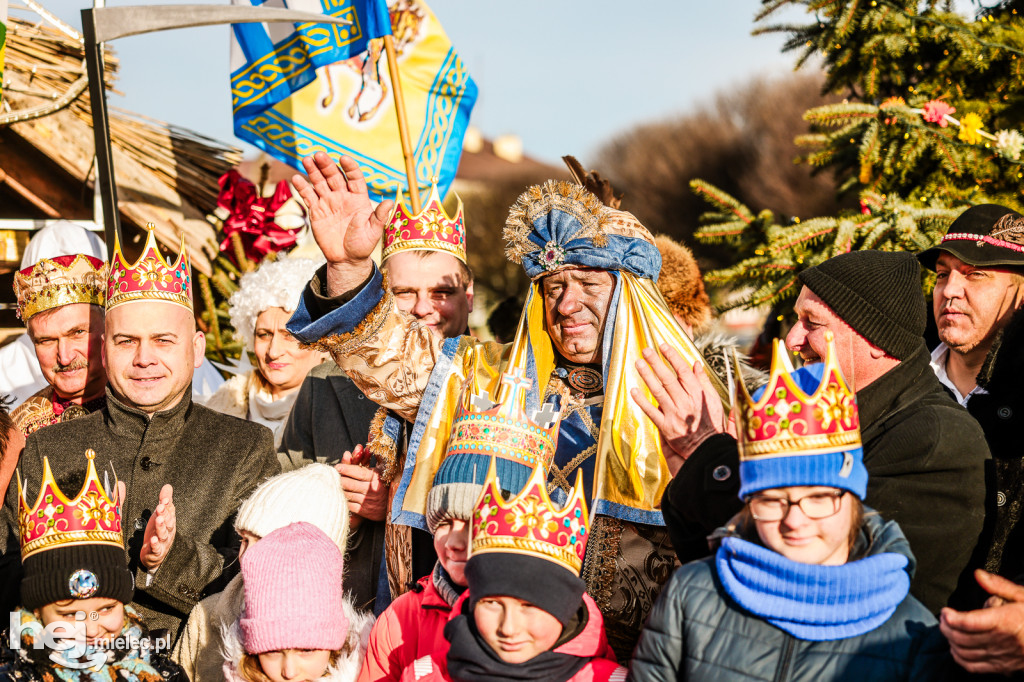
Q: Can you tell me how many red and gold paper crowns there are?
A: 5